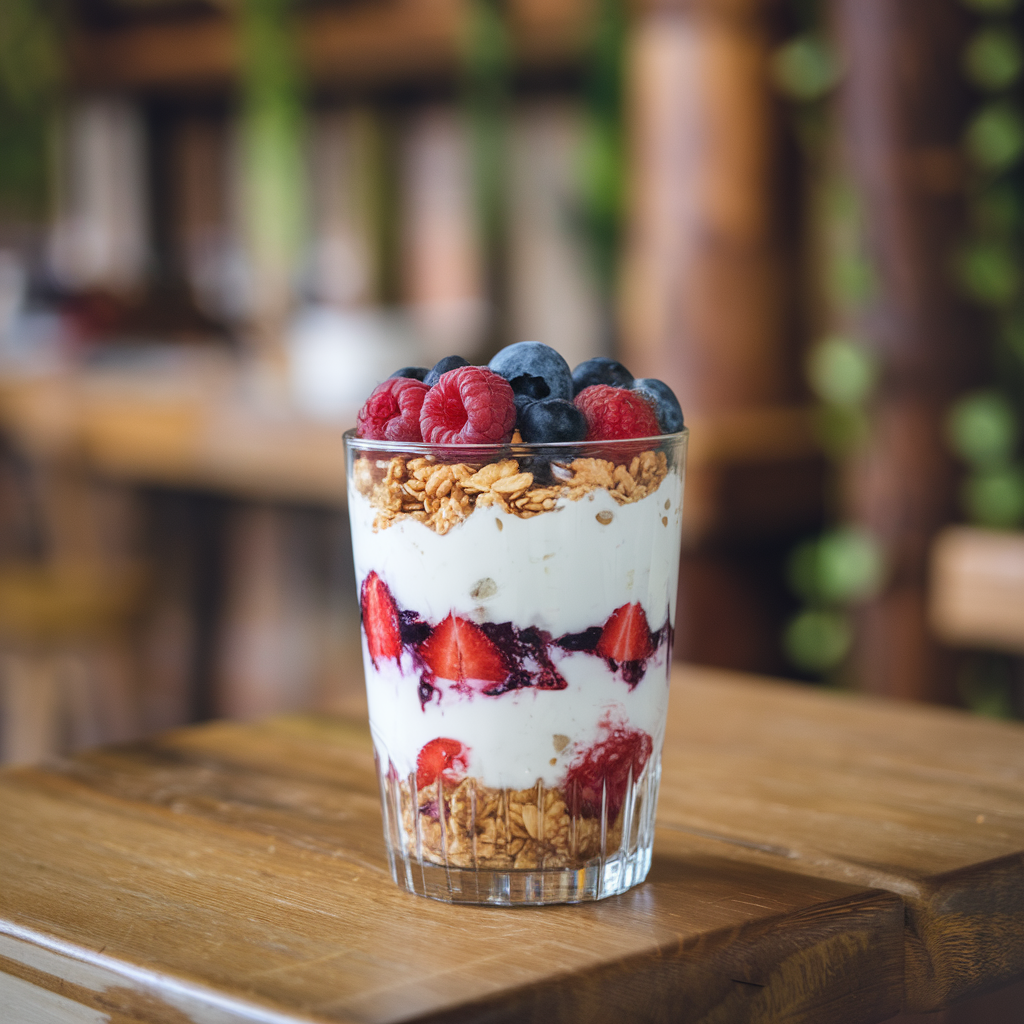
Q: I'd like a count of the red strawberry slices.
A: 4